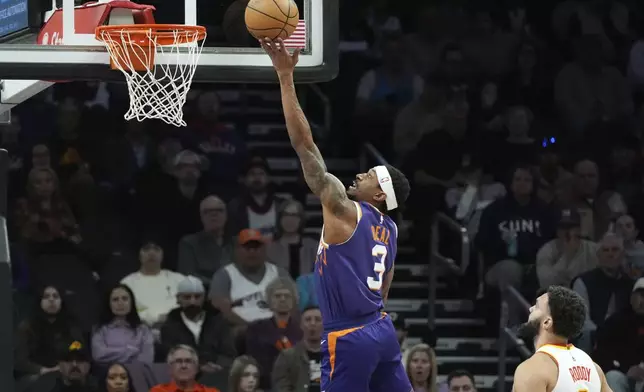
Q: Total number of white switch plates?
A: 0